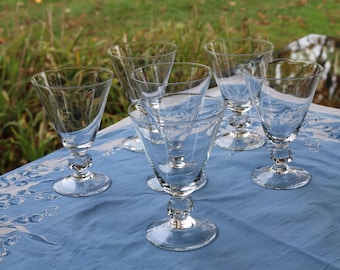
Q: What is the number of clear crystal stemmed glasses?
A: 6